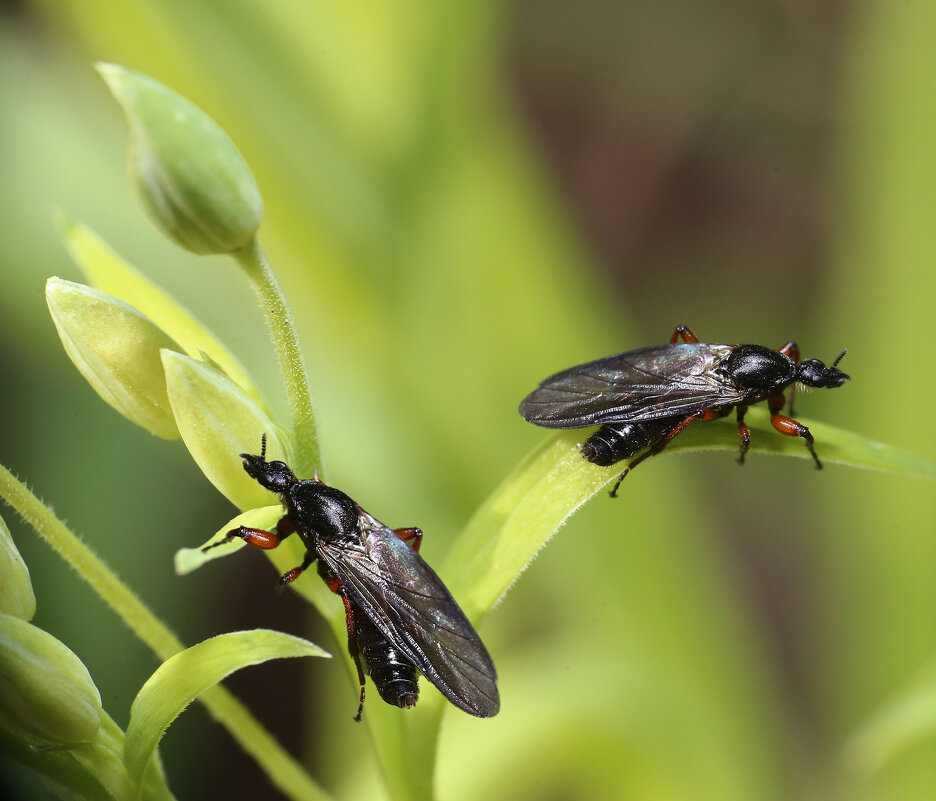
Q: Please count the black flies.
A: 2